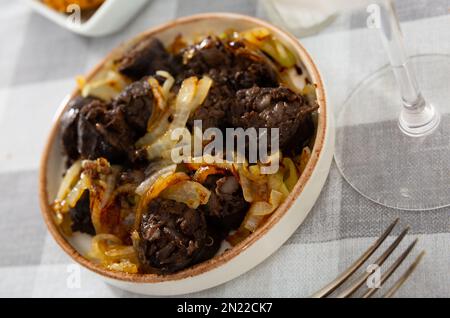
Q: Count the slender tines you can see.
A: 4